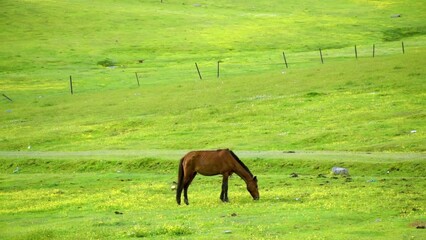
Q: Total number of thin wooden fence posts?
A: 10